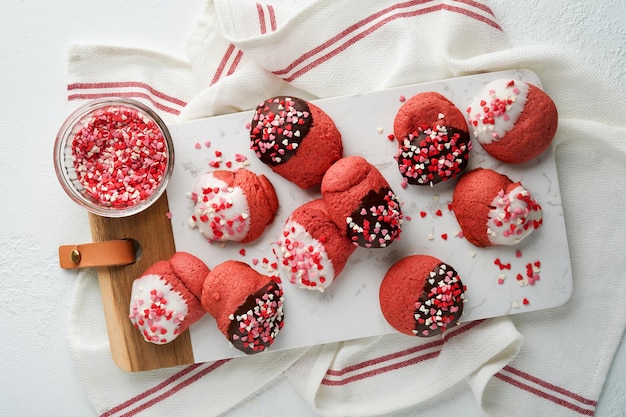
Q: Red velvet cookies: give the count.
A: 10